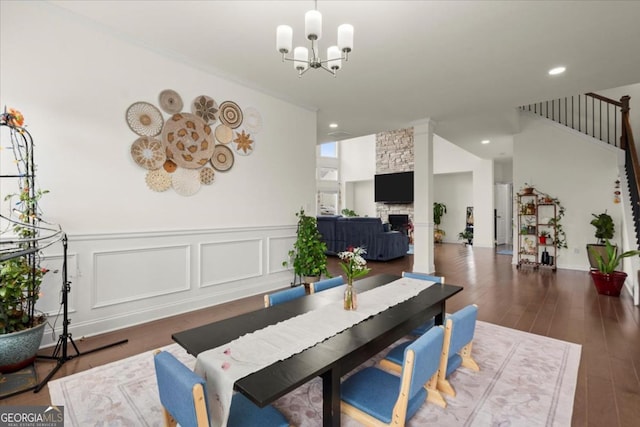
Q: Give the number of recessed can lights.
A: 3